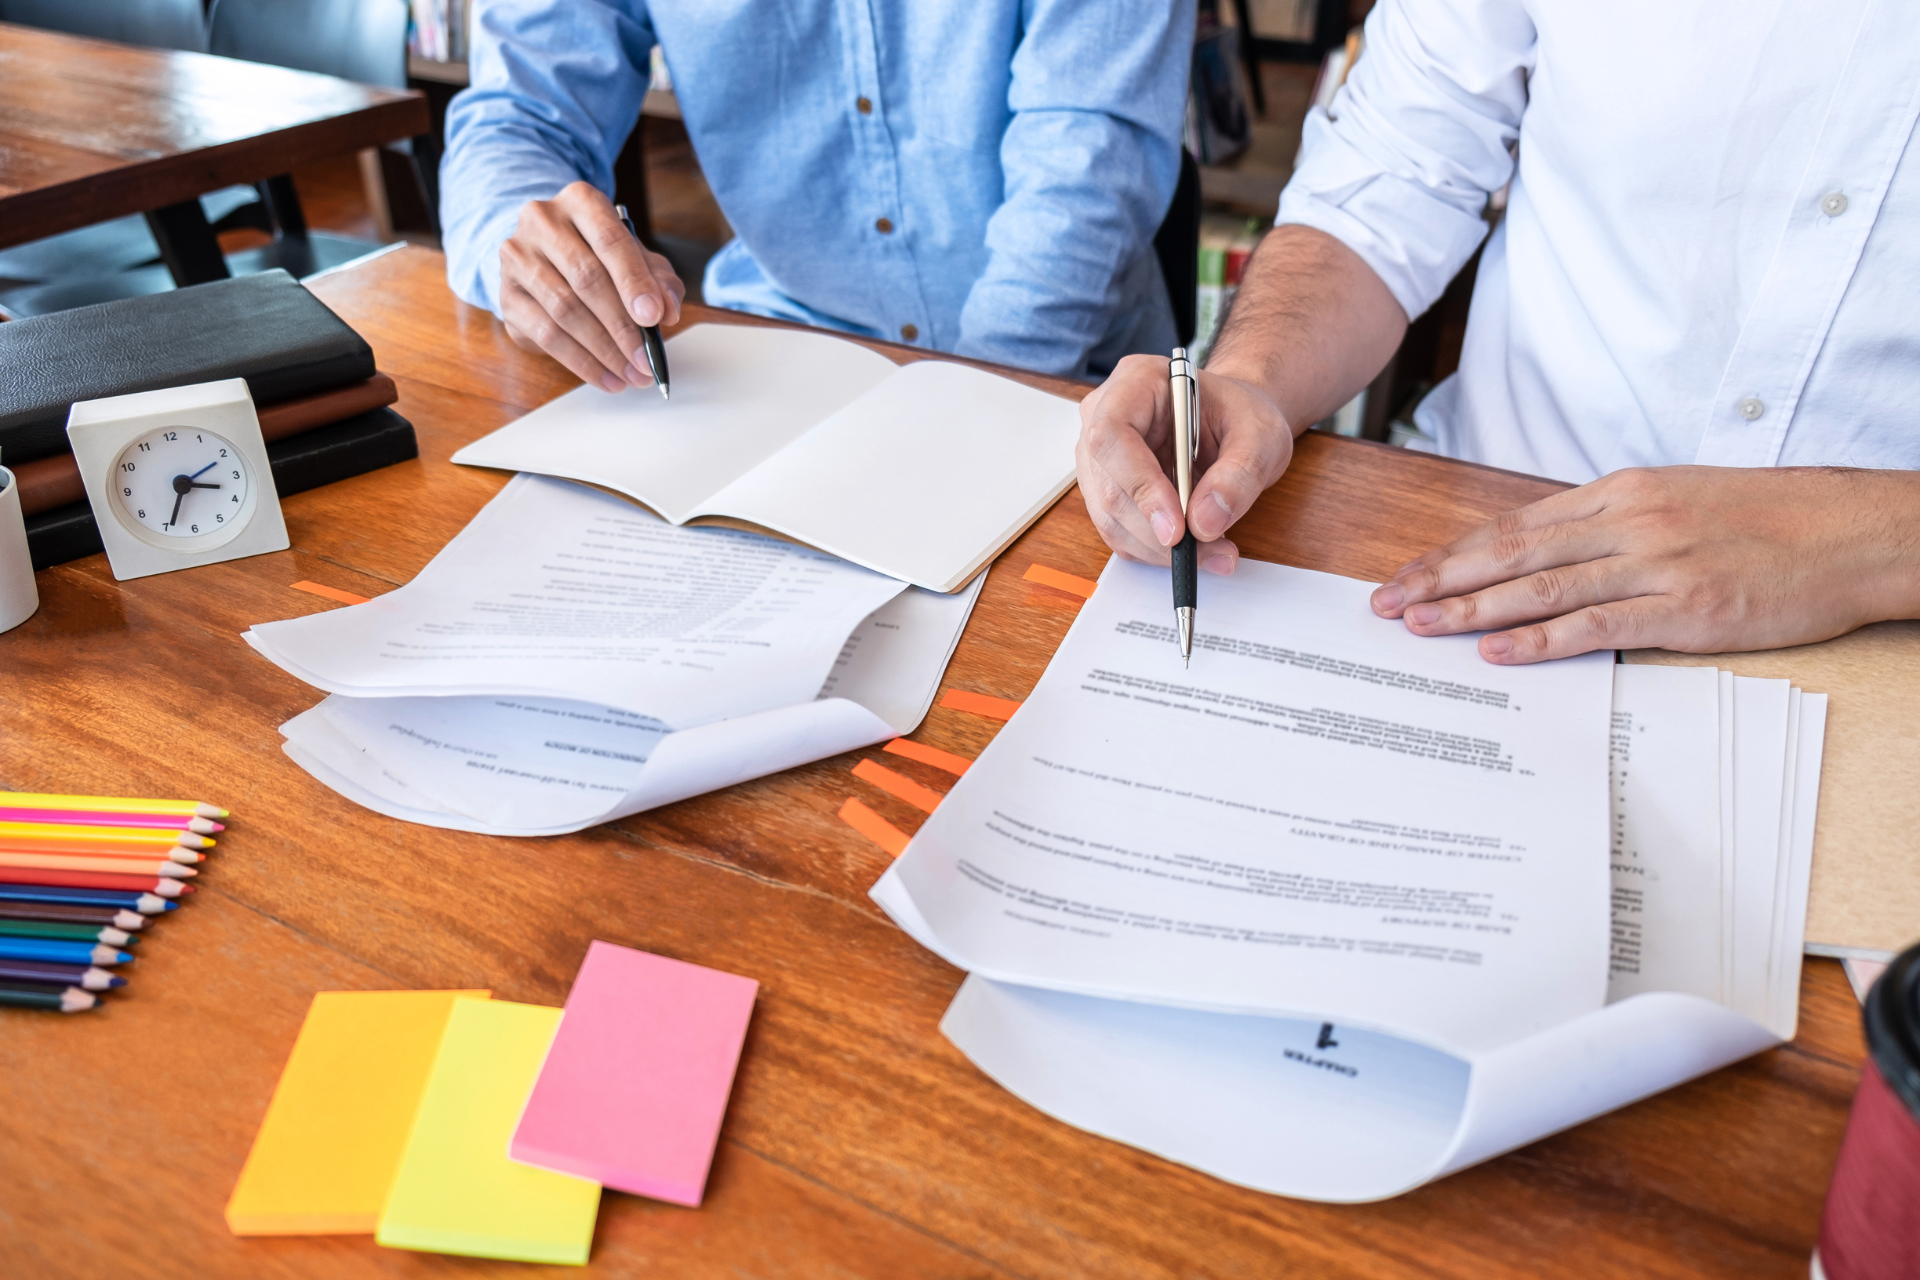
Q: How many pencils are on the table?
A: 12